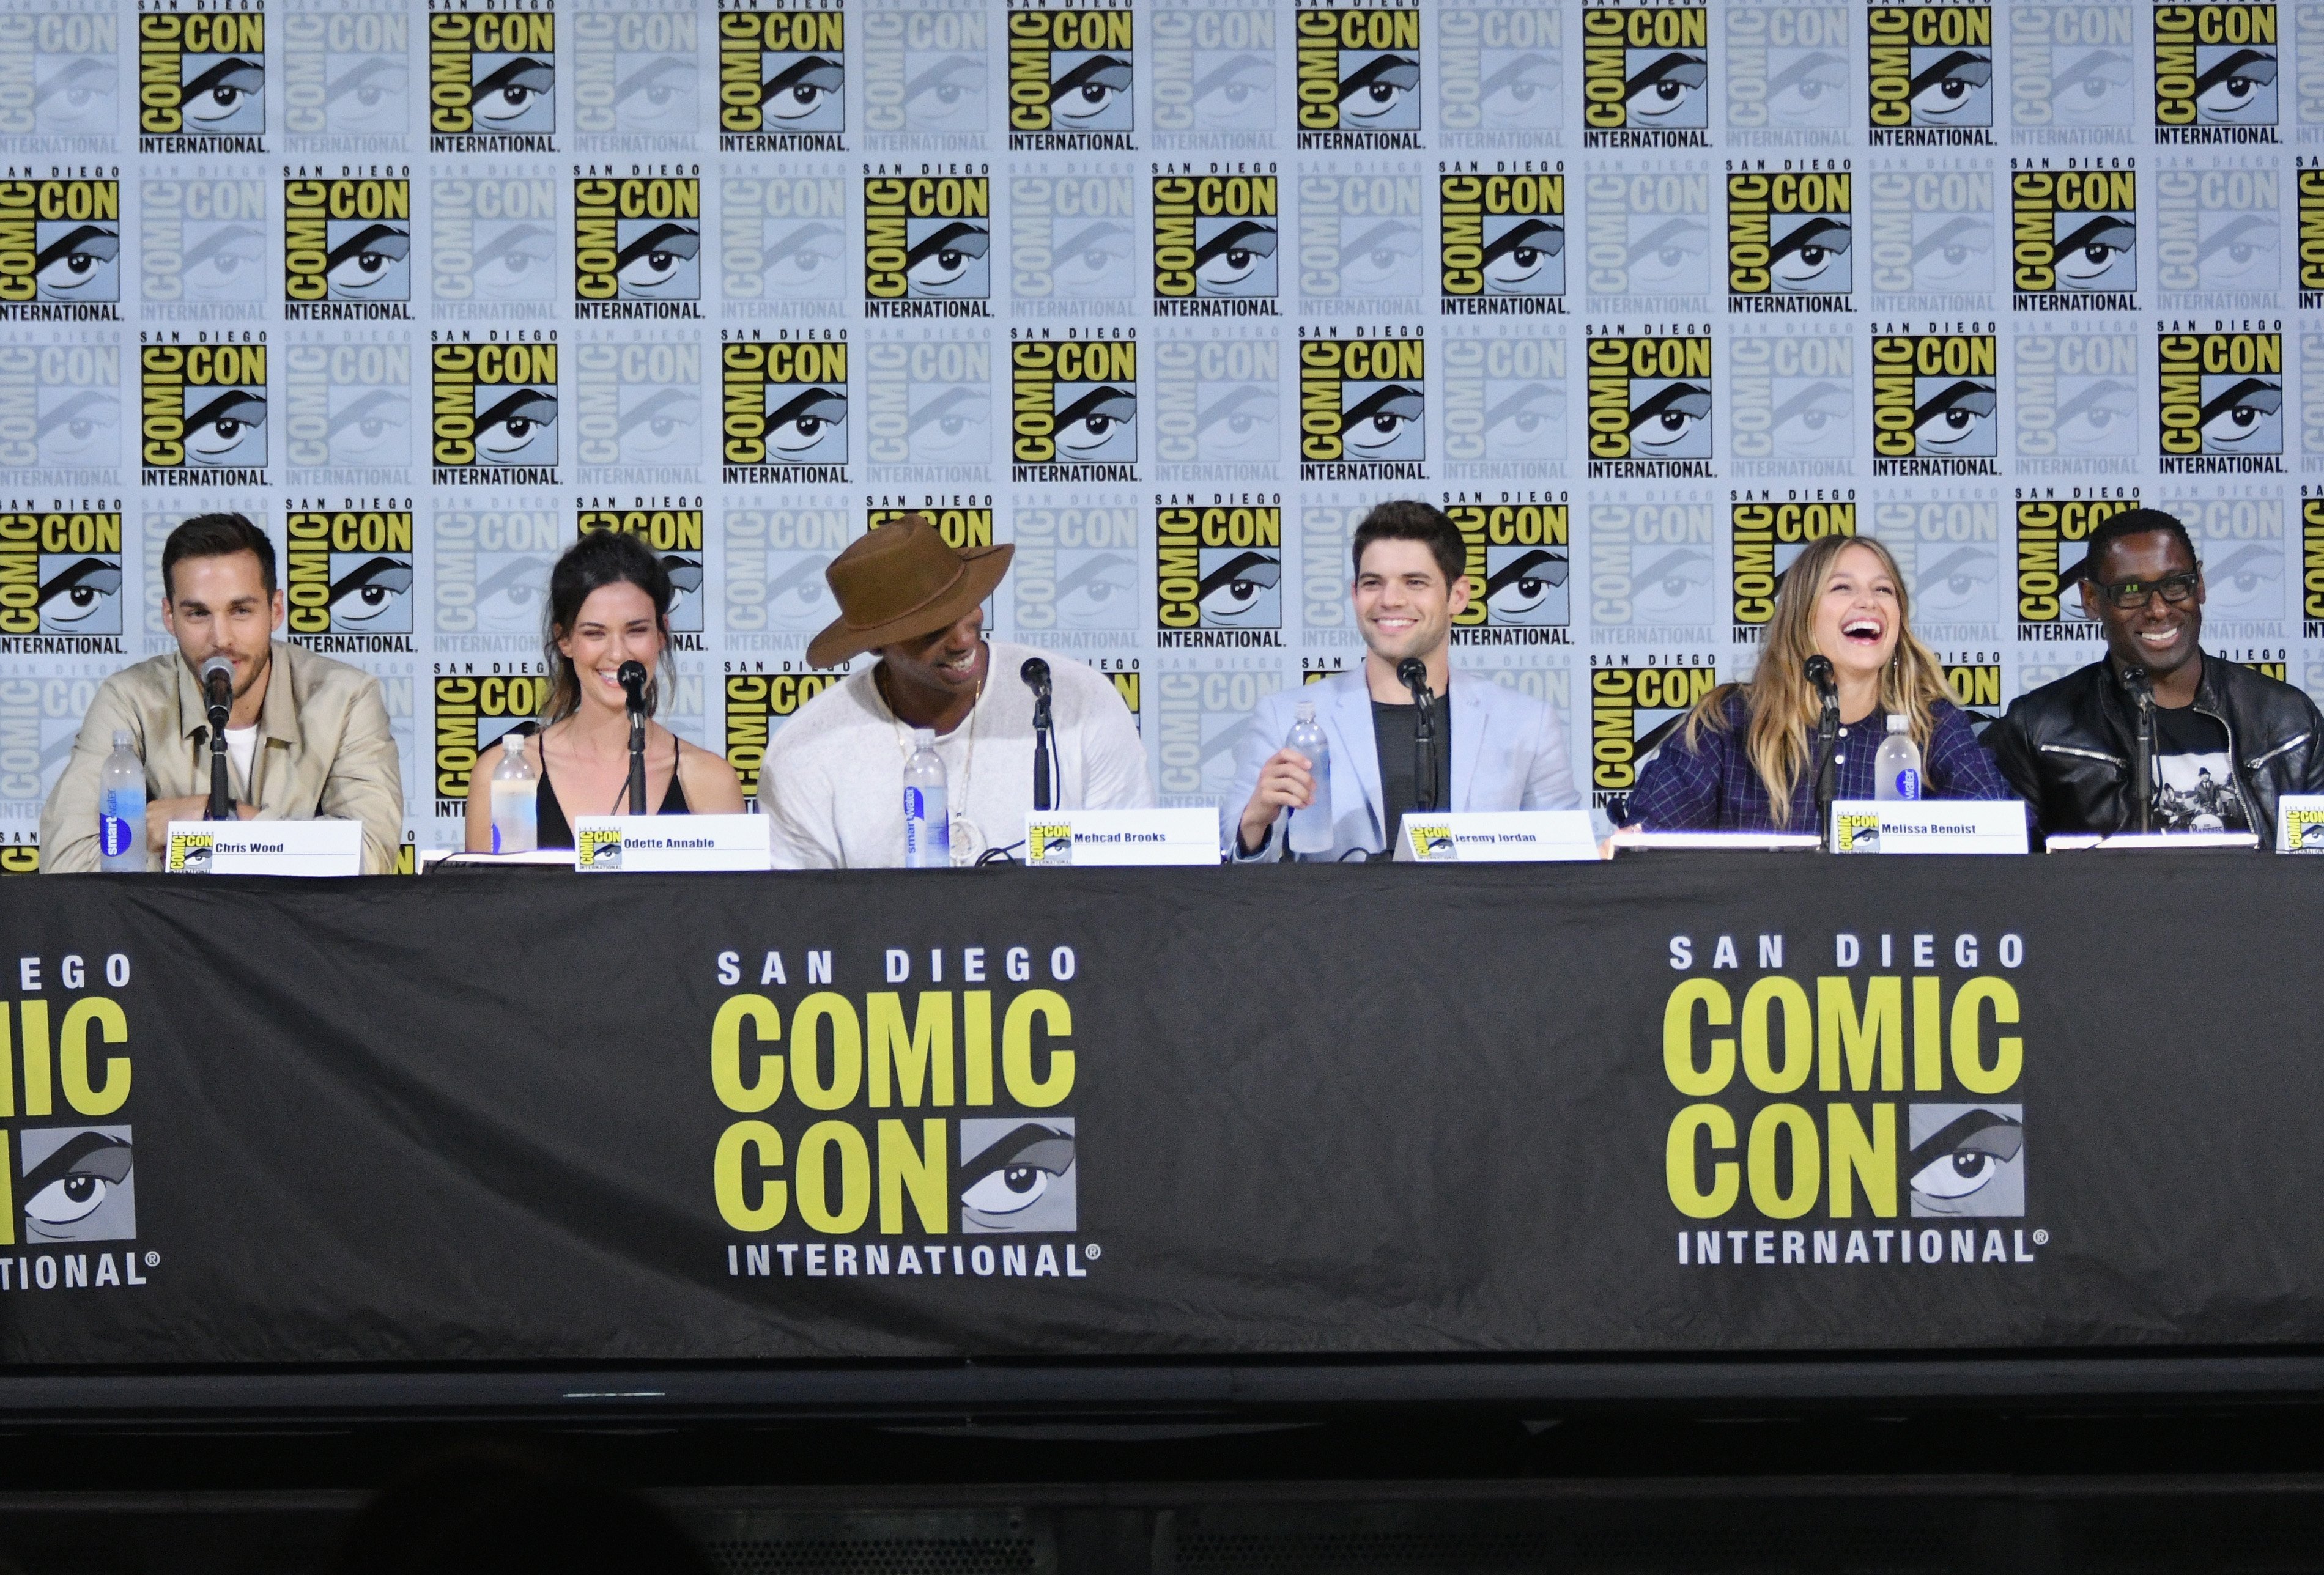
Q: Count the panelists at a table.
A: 6